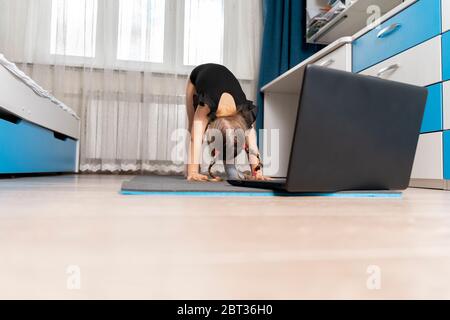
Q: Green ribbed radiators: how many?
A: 0